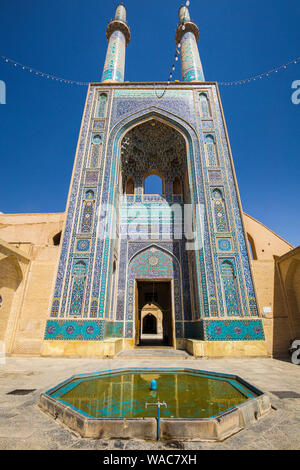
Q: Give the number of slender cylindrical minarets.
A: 2